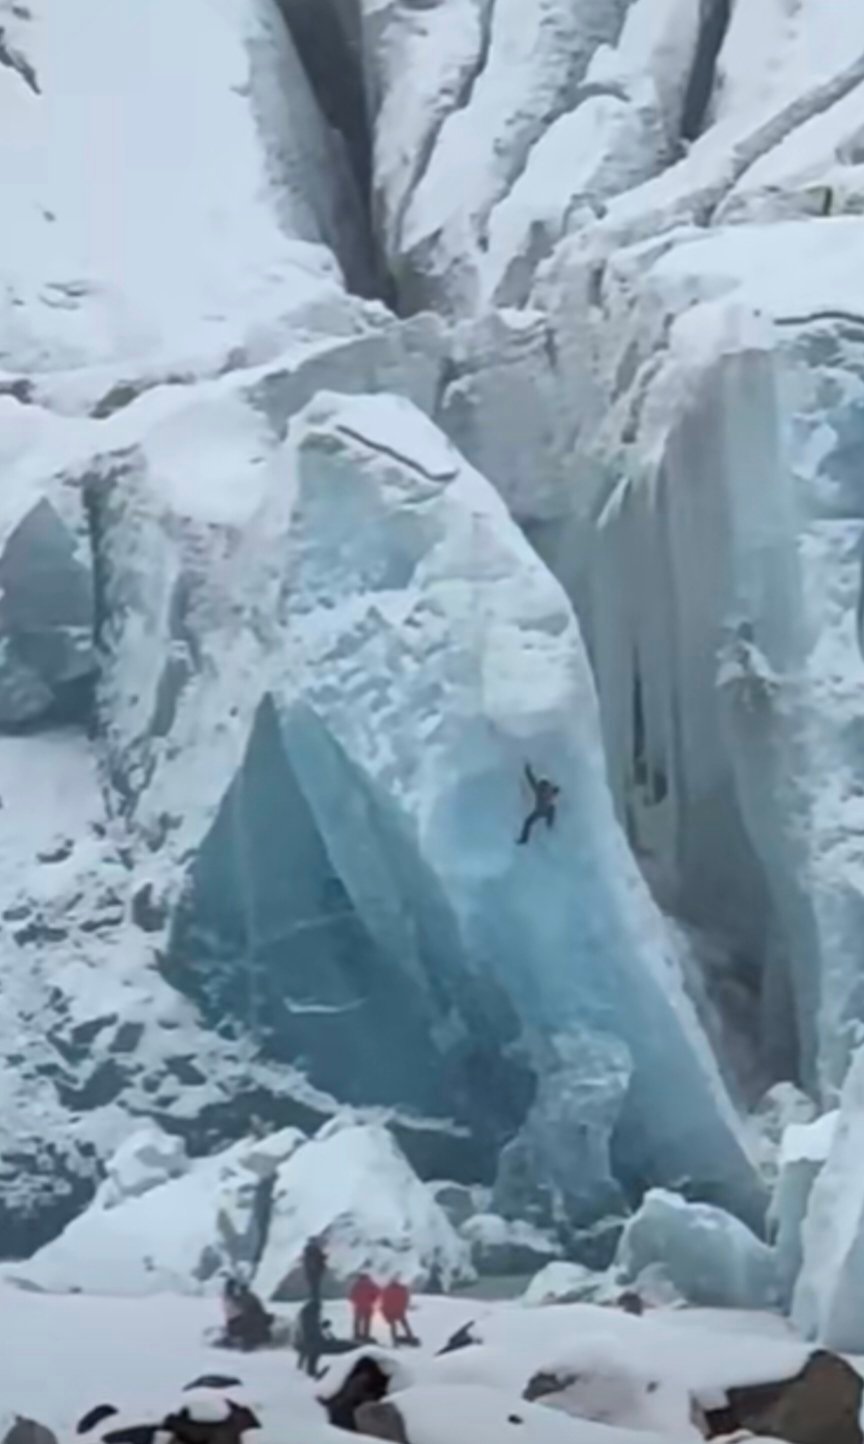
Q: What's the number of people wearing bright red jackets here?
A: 2